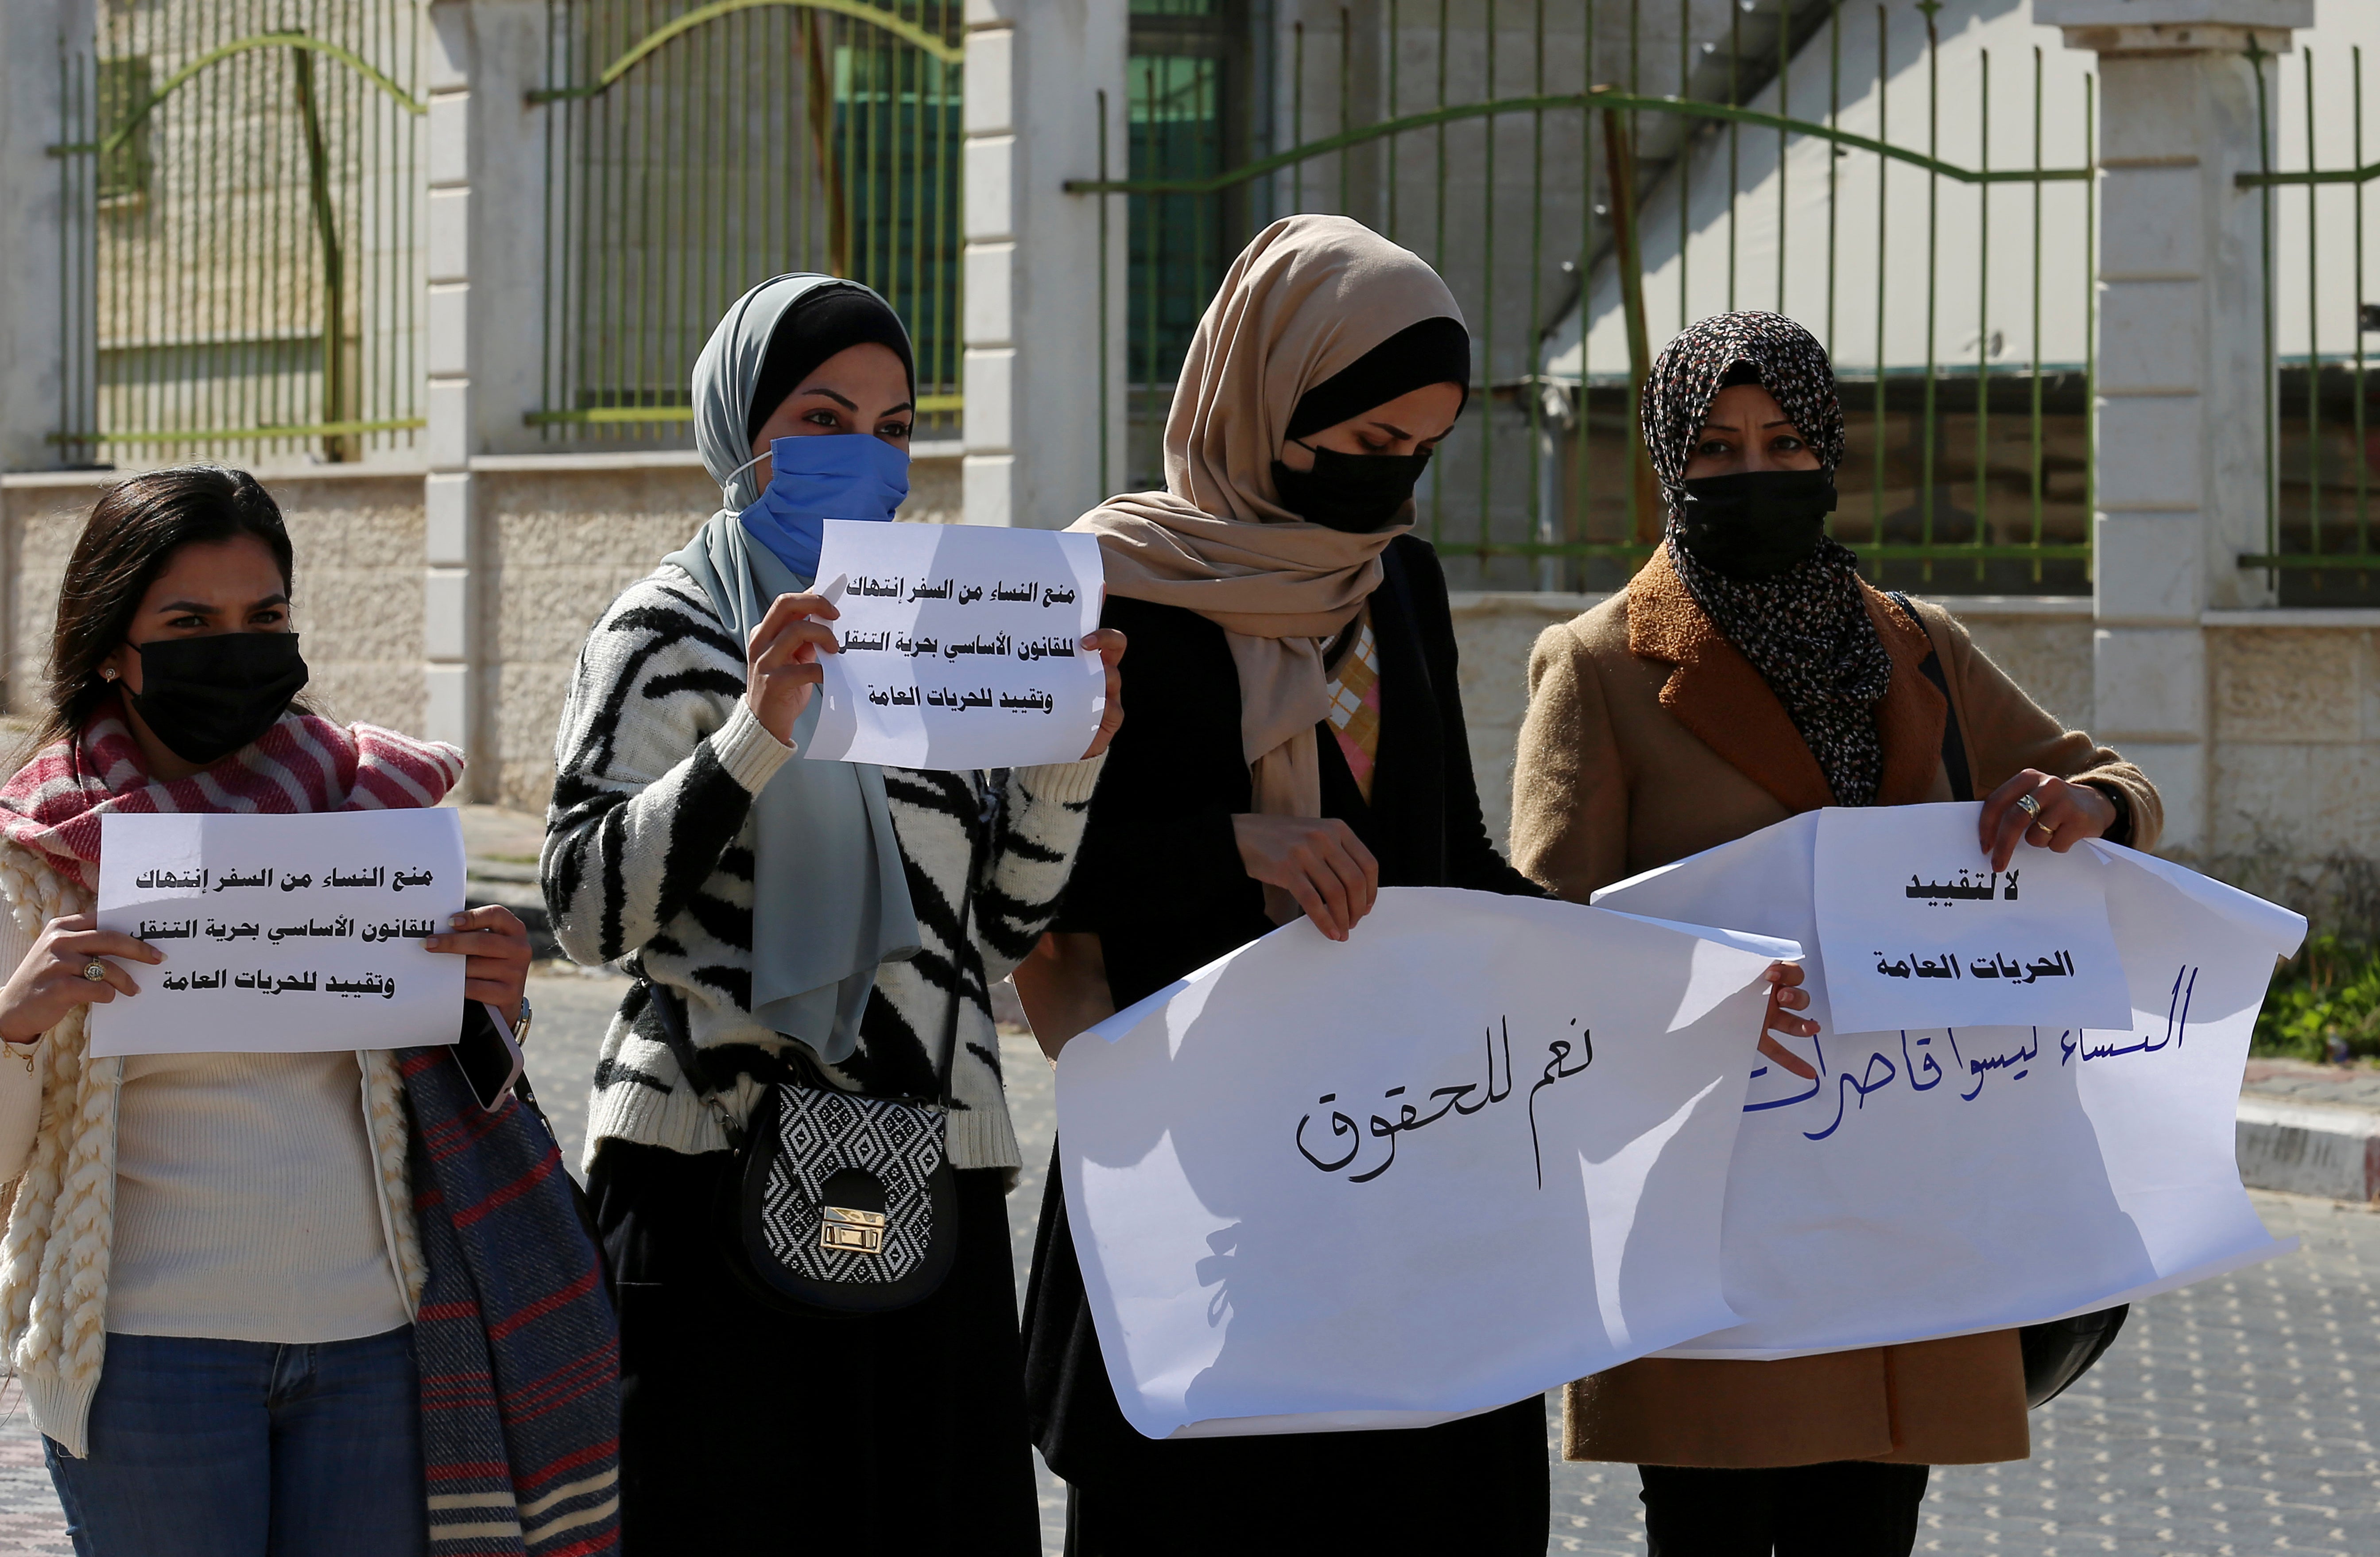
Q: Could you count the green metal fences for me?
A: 4